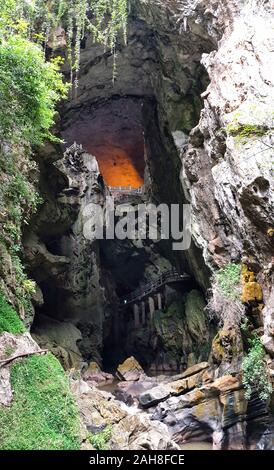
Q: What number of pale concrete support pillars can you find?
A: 4